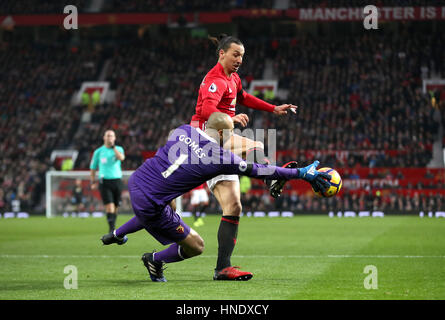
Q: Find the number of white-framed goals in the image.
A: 1